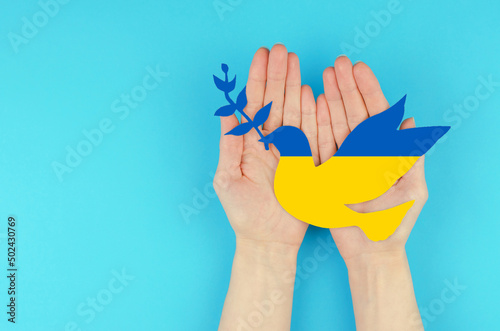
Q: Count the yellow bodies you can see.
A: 1